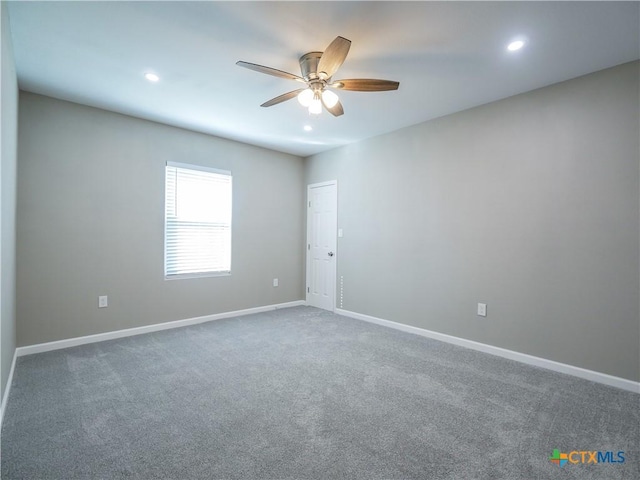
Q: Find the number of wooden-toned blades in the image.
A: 5